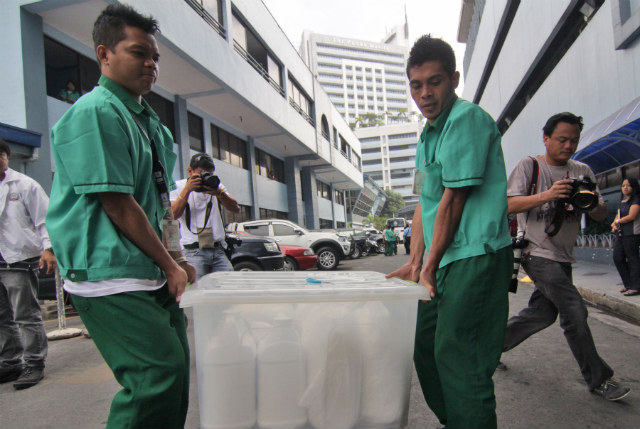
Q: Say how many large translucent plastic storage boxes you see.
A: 1